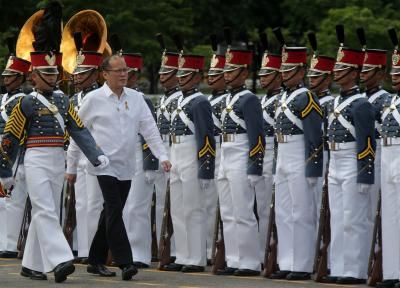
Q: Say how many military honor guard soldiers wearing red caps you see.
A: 14